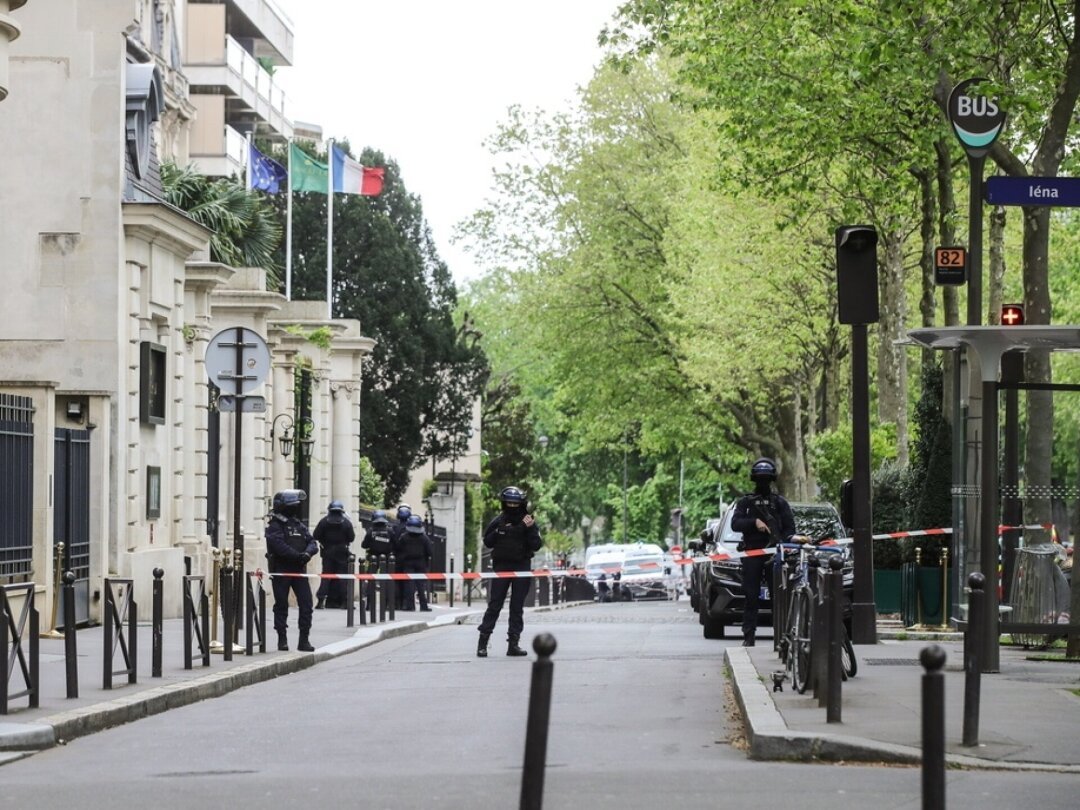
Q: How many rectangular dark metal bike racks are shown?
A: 4